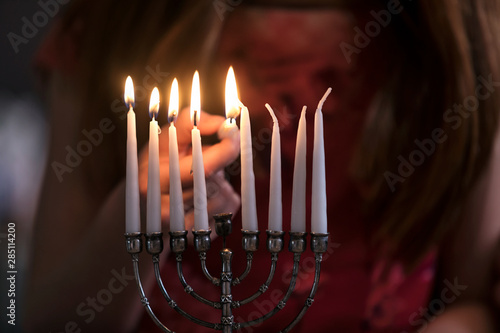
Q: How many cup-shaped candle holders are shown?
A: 9